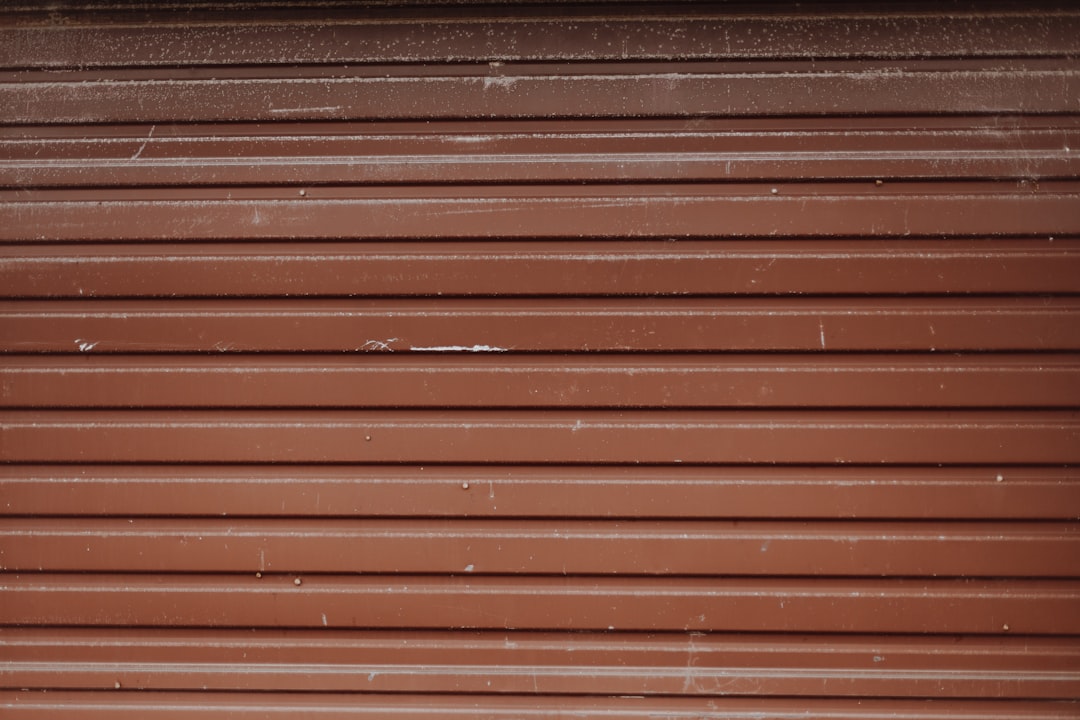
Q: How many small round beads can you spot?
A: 10